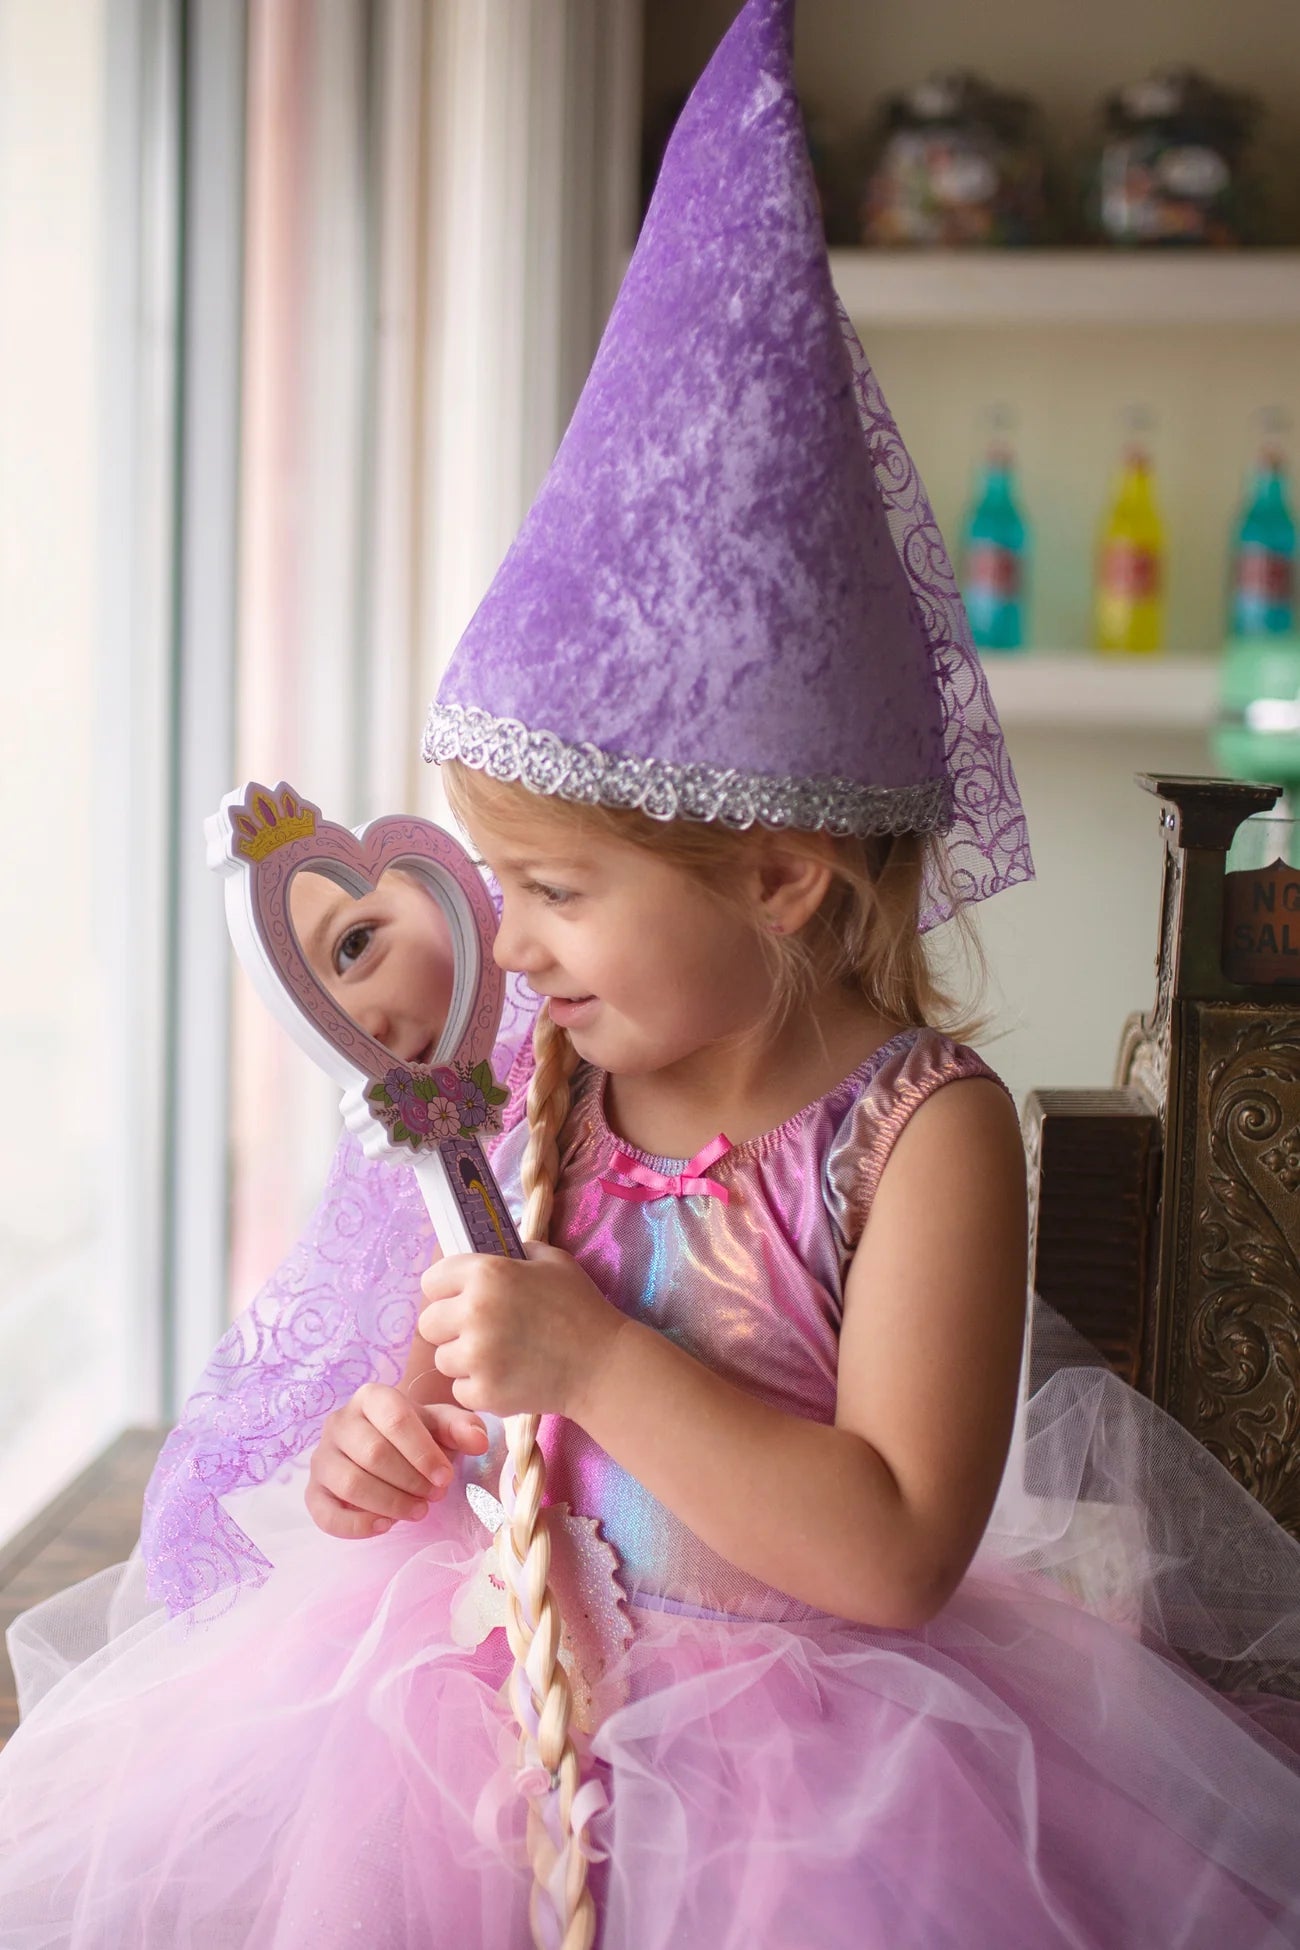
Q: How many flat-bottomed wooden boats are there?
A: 0